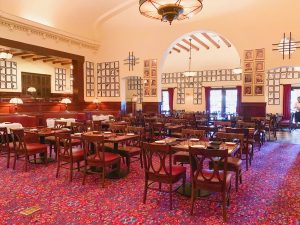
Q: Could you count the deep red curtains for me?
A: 4